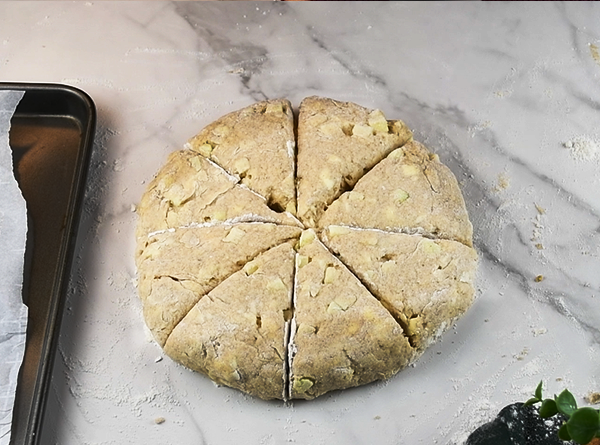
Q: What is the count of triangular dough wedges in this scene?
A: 8